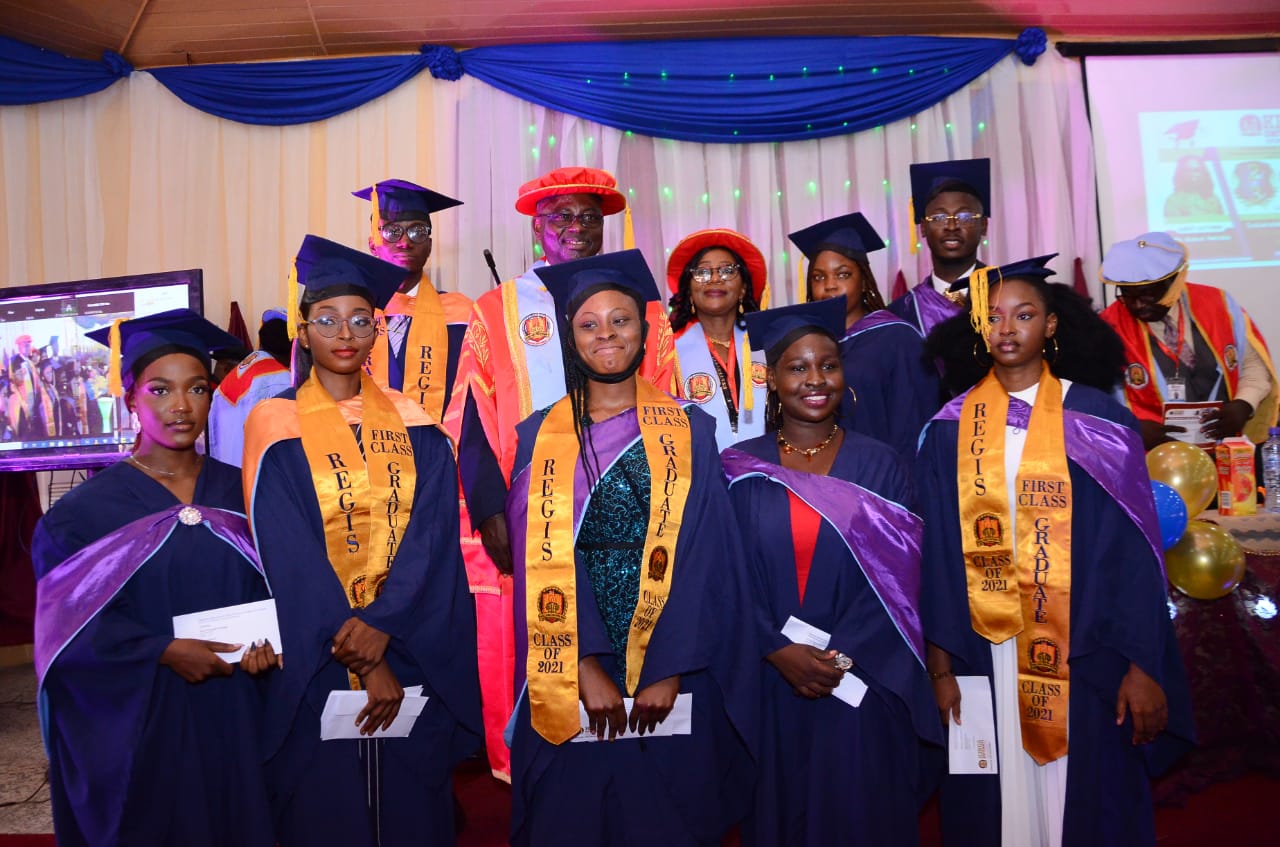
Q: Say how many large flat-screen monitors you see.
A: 1